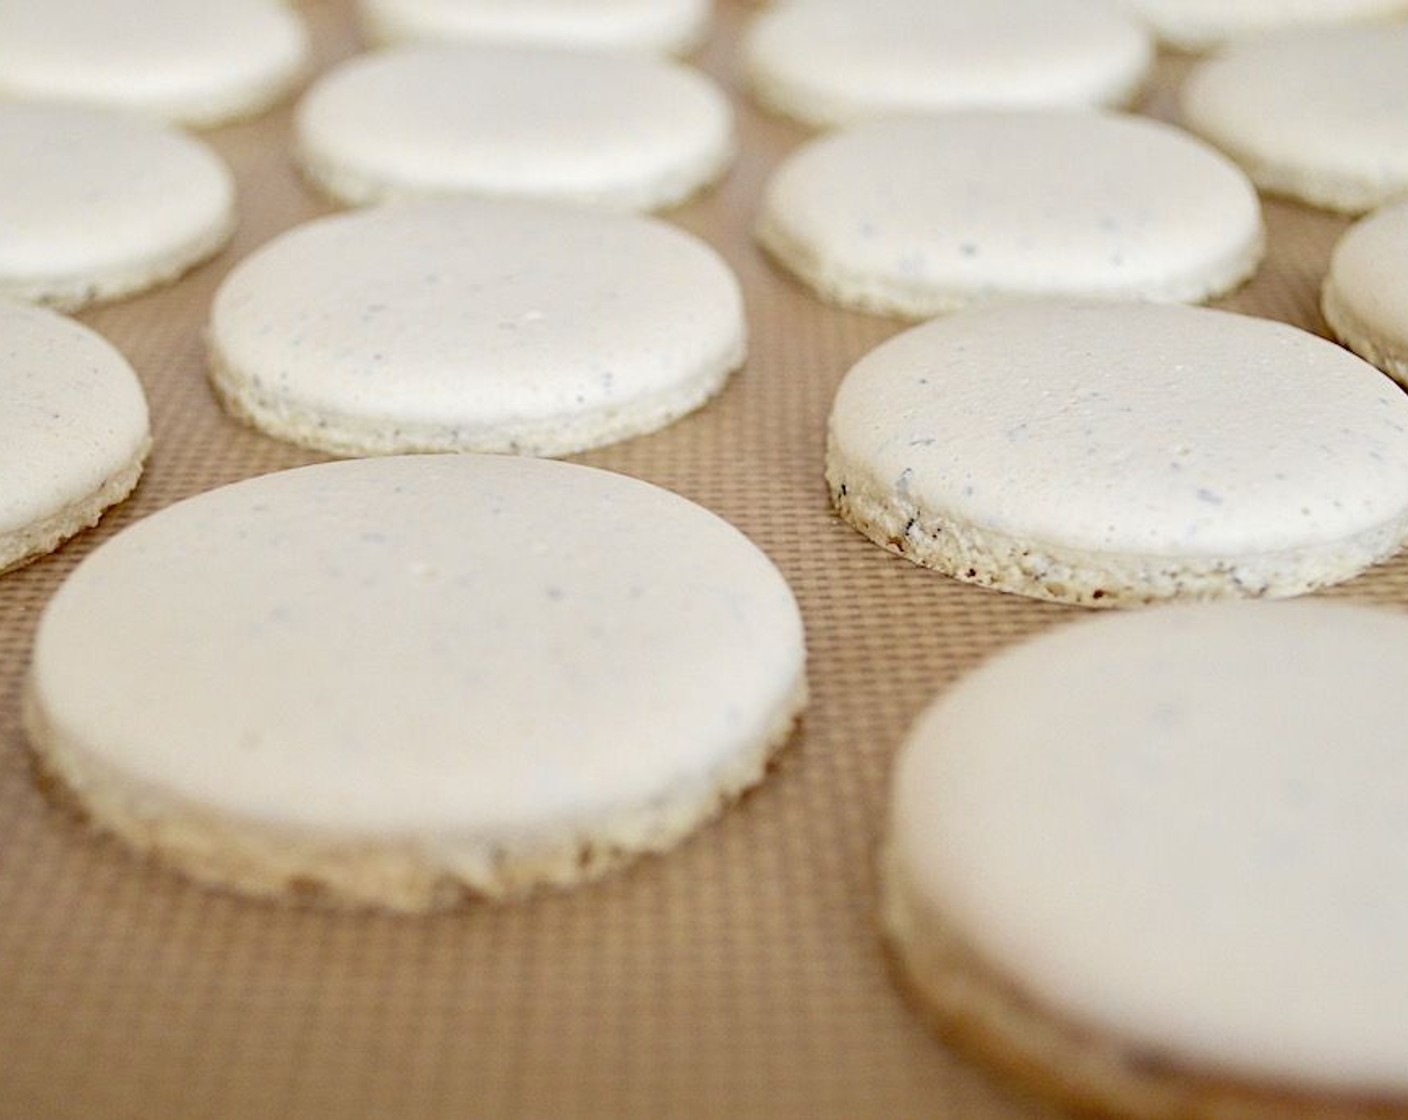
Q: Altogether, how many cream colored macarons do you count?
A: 14